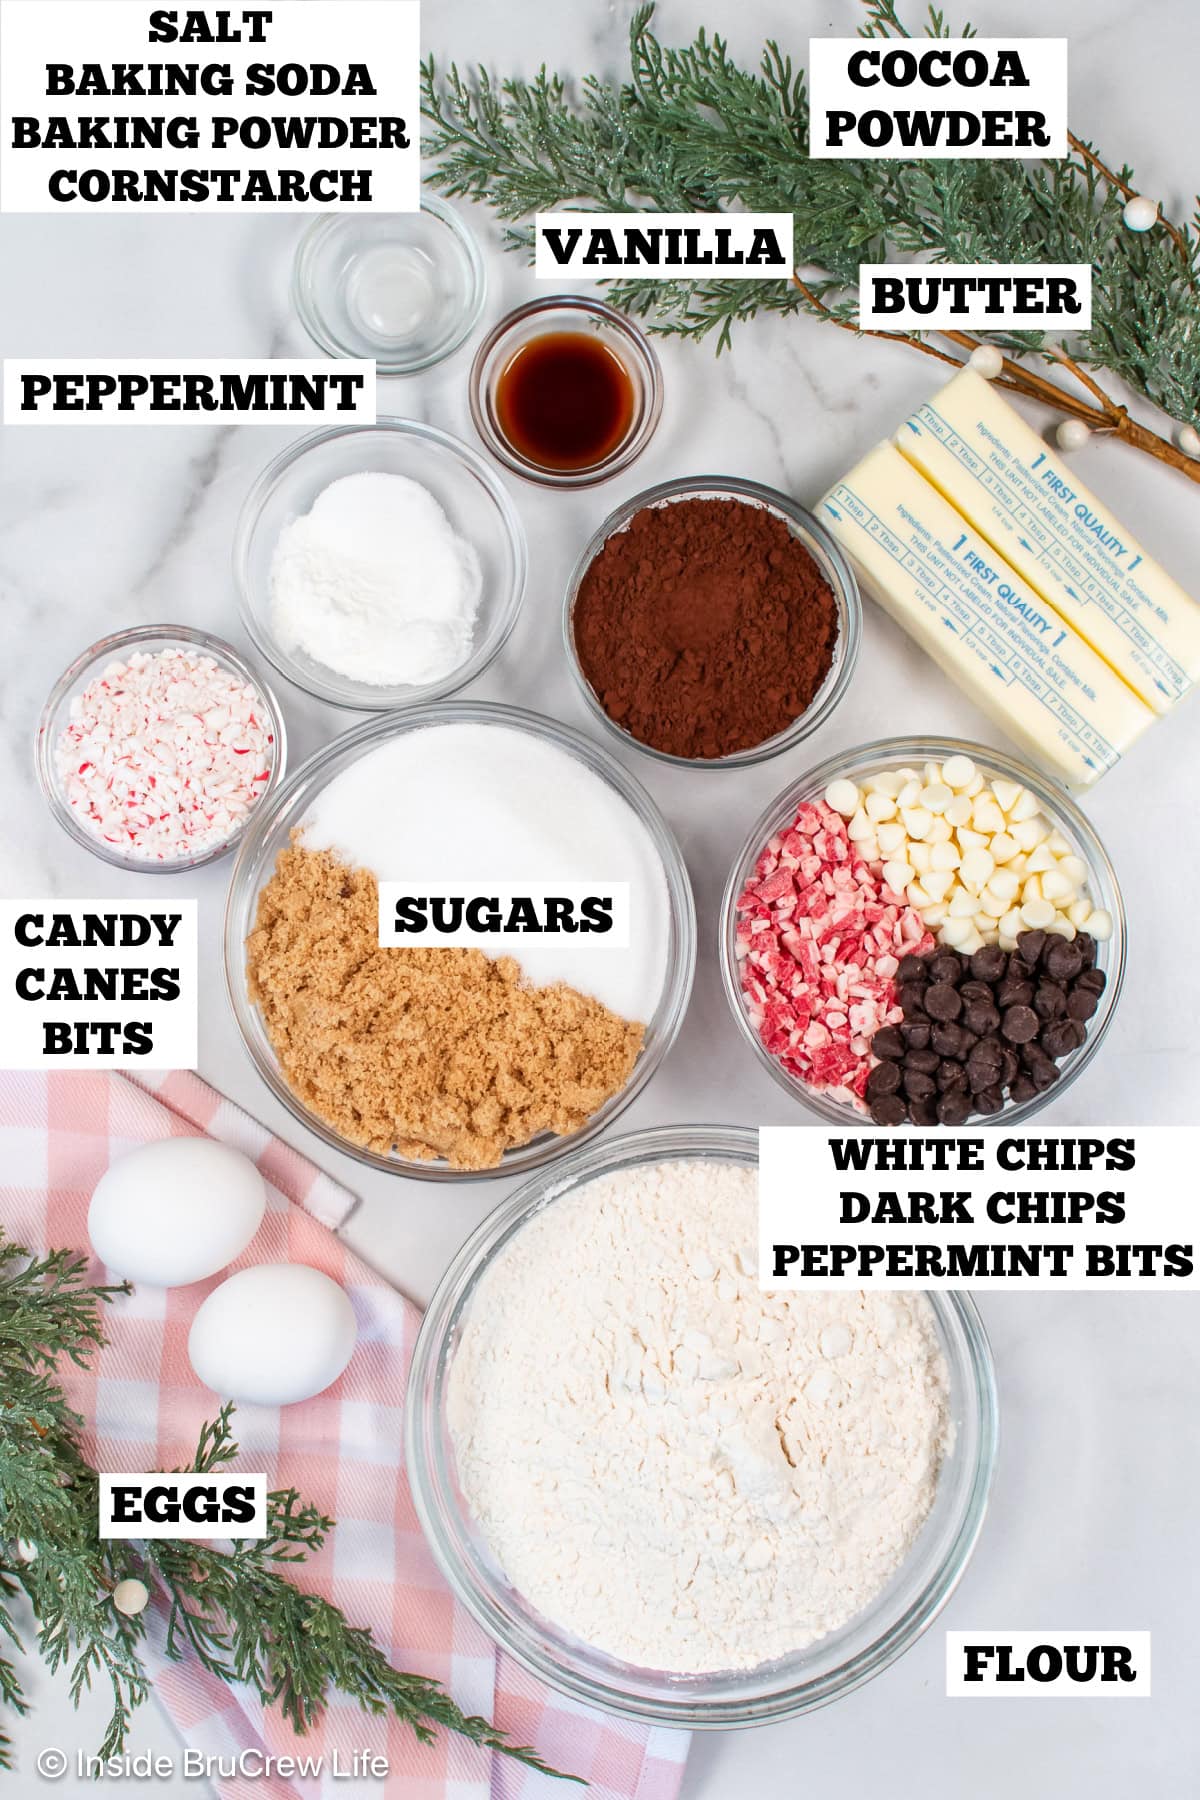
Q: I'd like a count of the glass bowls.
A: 8